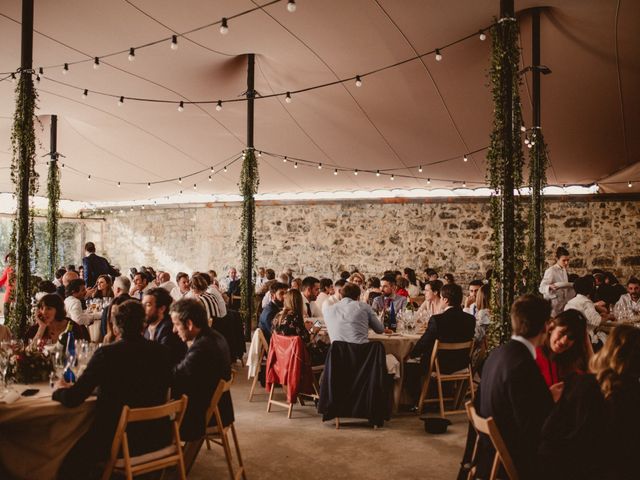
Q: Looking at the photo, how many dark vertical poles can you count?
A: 5